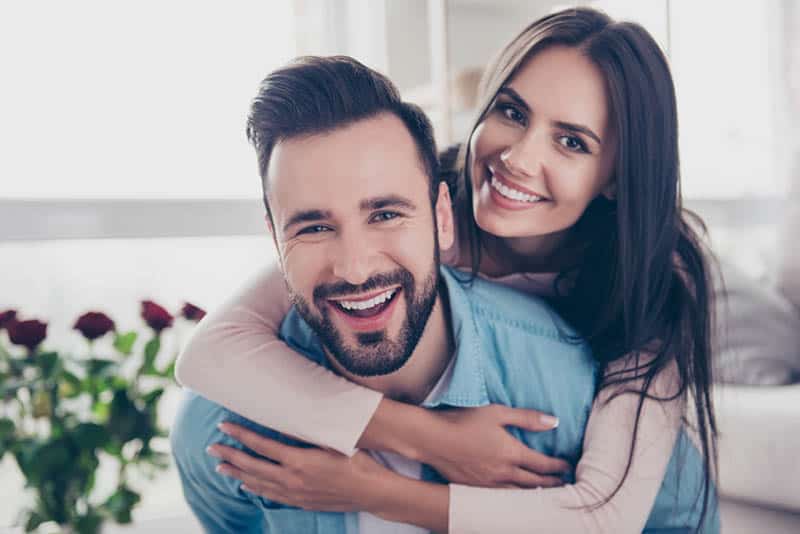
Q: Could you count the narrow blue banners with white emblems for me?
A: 0